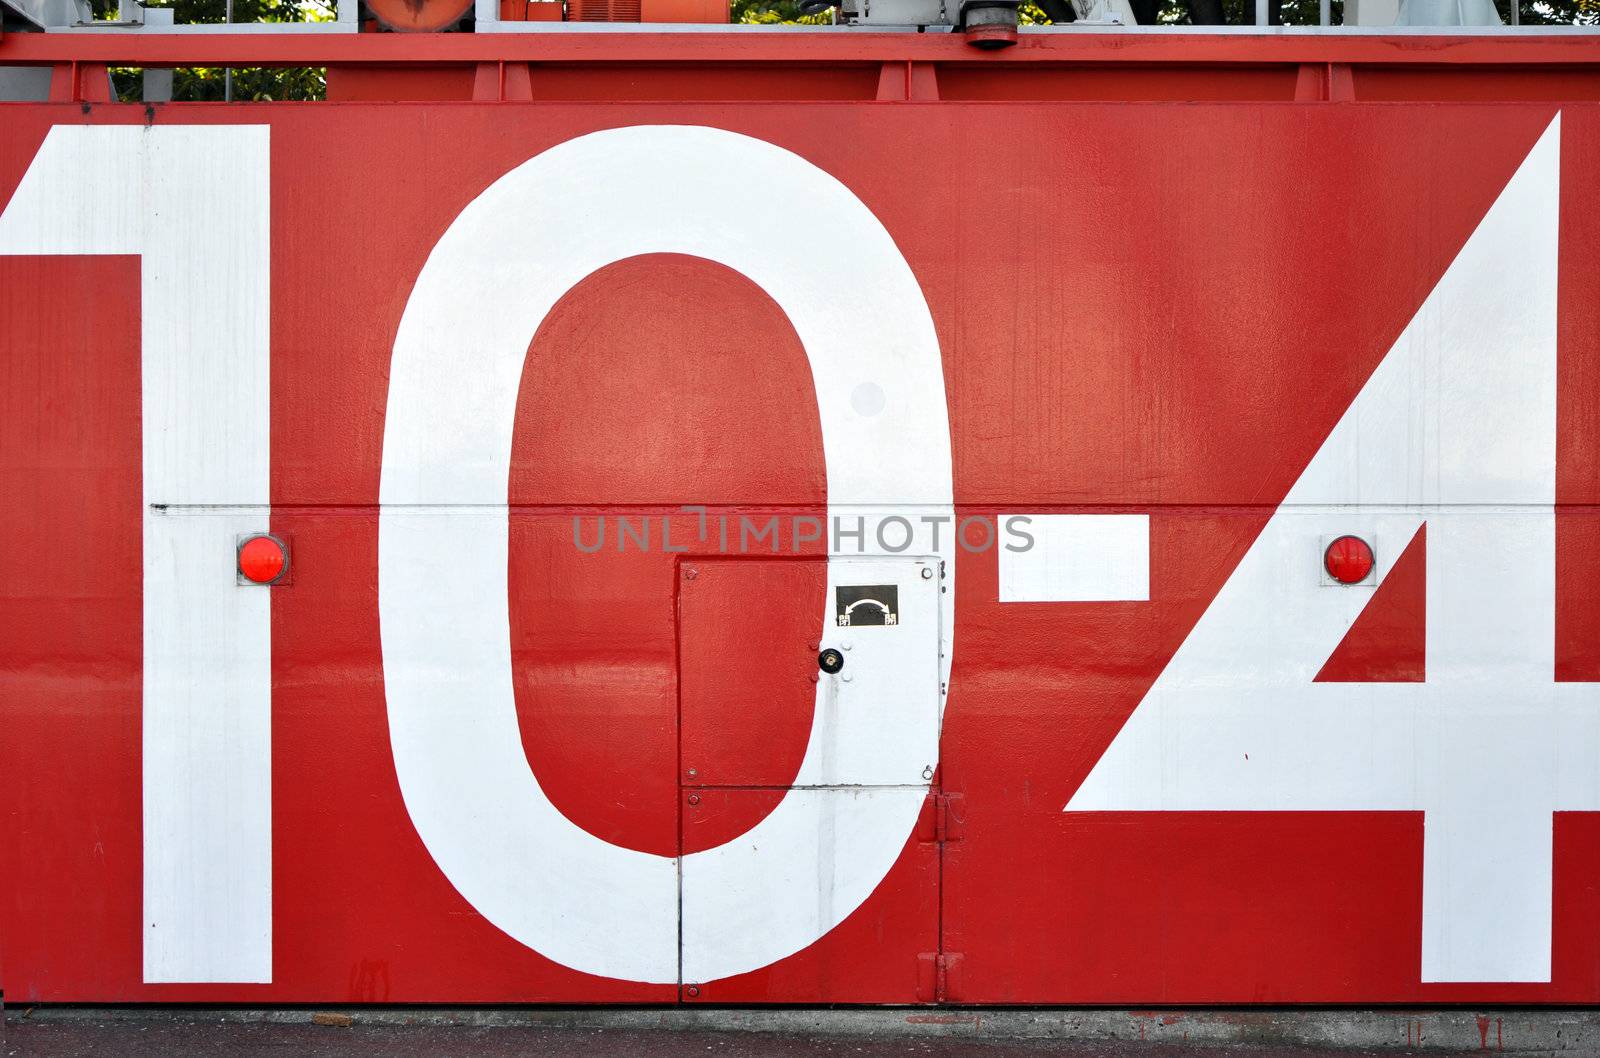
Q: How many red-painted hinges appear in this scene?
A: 2